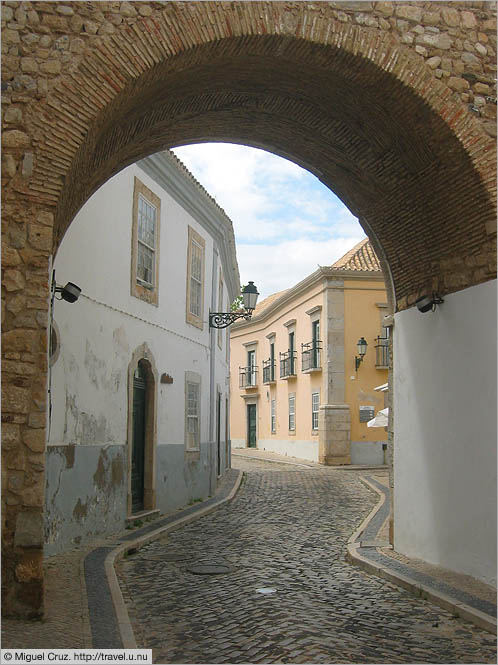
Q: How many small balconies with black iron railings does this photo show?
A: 5